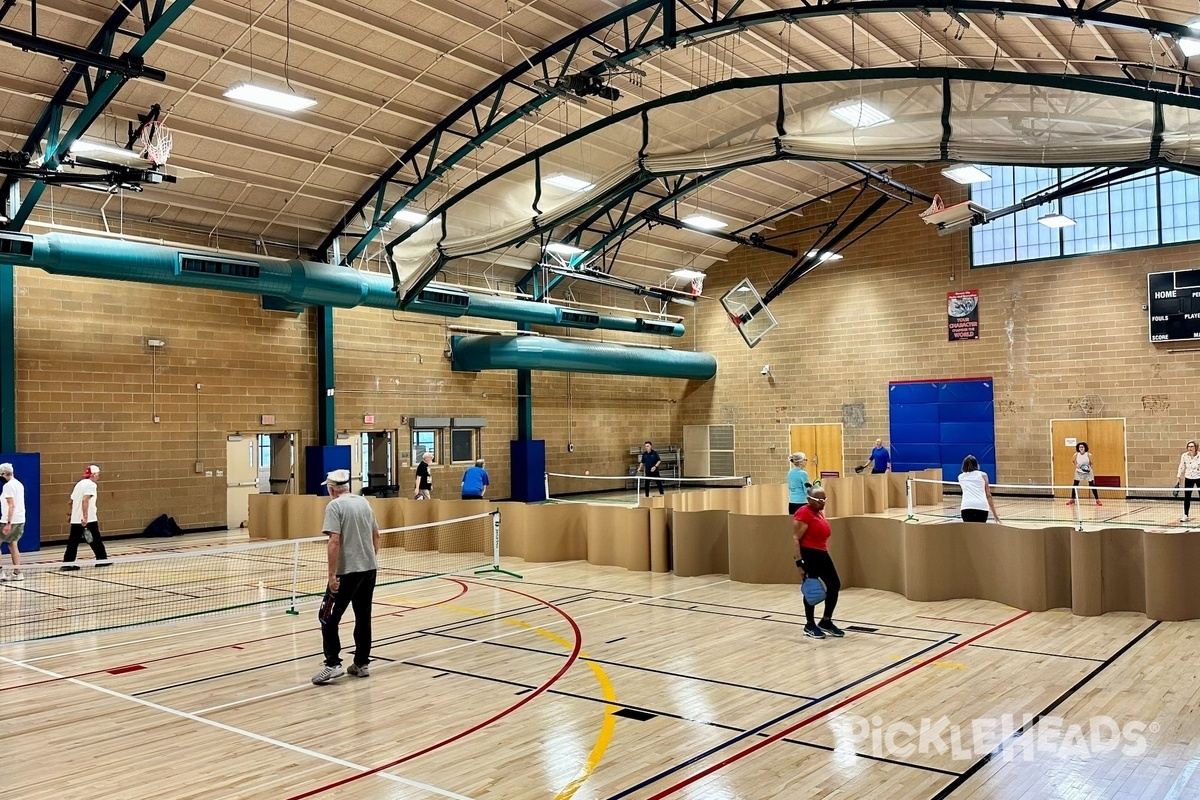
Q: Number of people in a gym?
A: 12